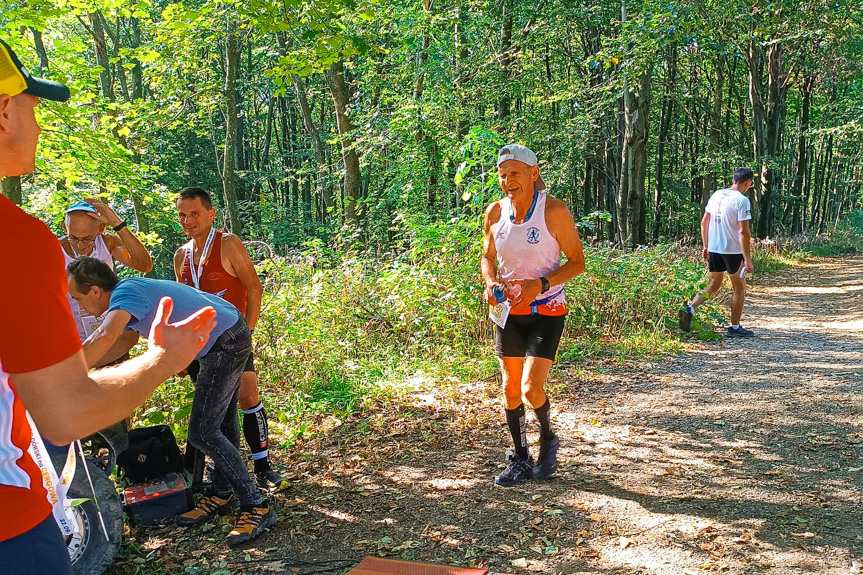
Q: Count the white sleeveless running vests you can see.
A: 2